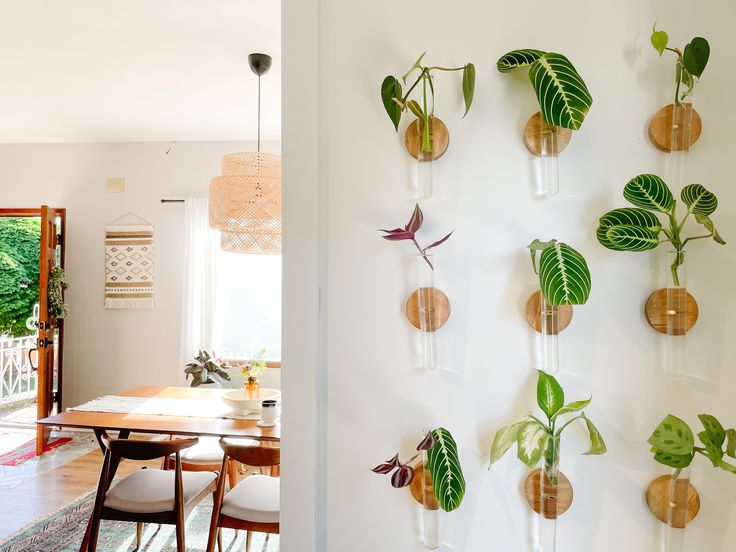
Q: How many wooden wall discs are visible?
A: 9